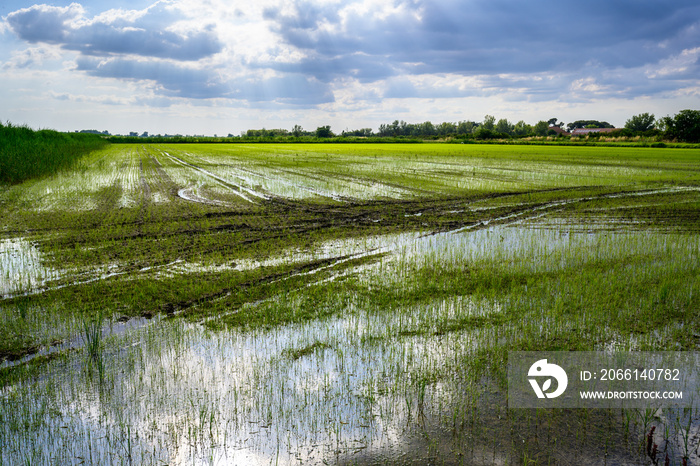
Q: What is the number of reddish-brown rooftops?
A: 2